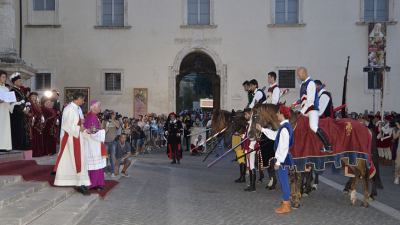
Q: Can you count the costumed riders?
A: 5